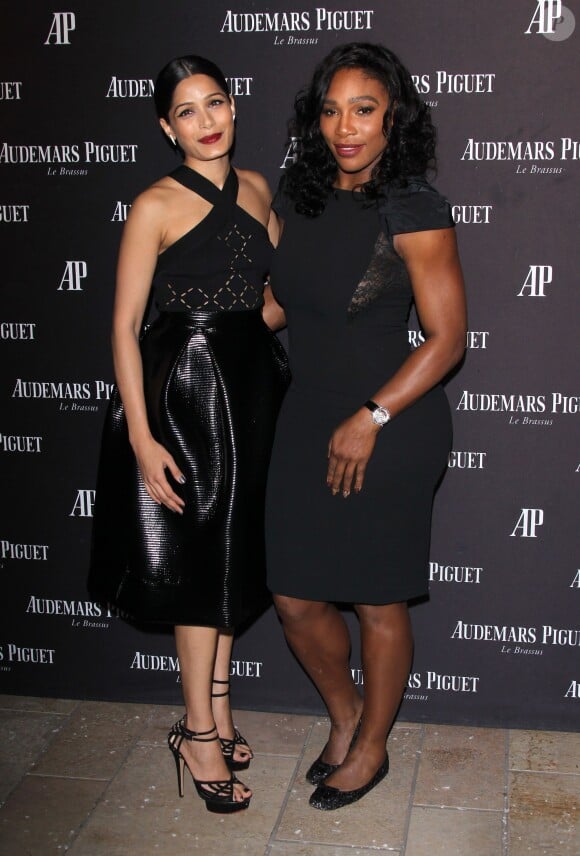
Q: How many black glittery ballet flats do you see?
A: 2